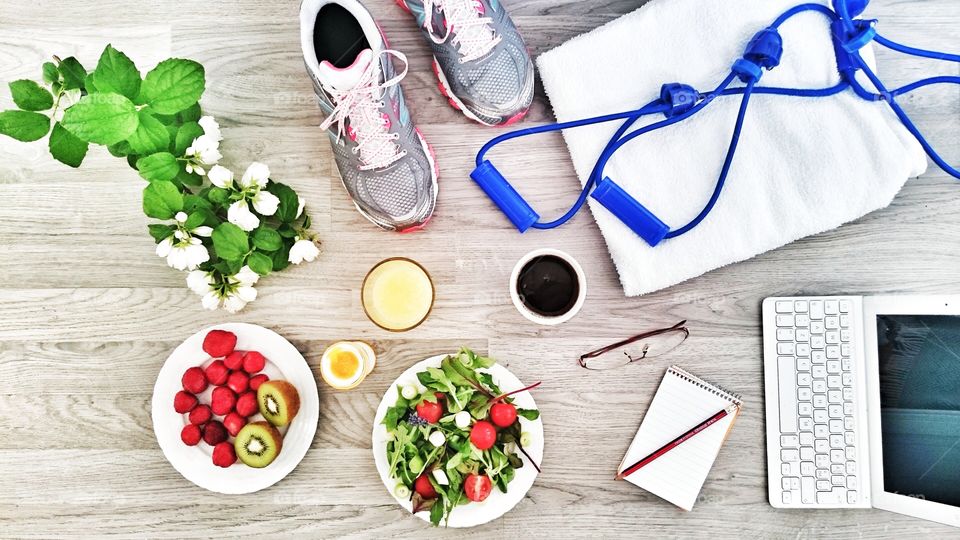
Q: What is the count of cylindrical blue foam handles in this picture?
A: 2